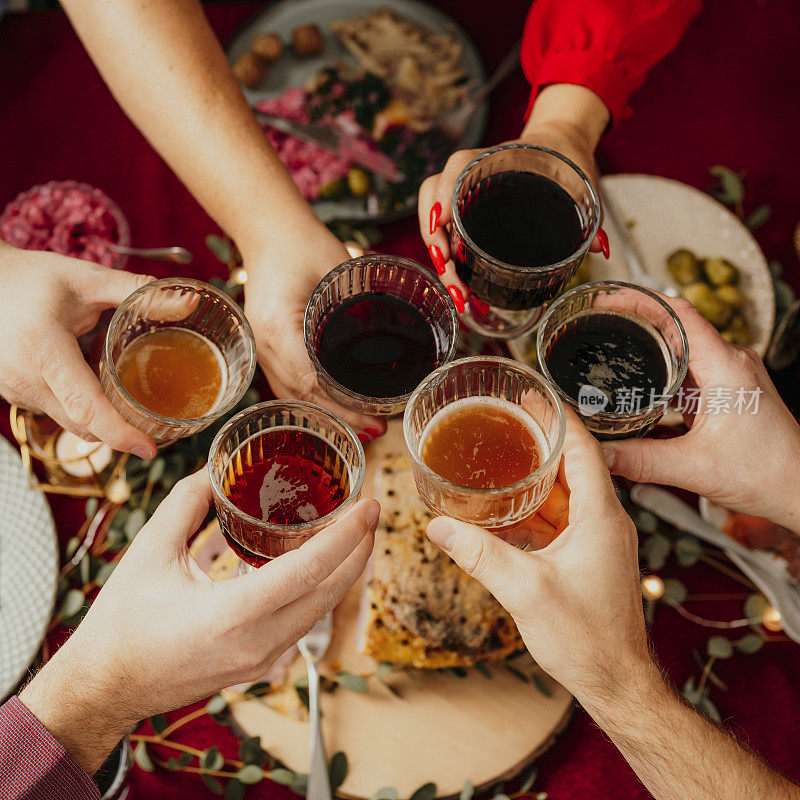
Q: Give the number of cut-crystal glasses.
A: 6